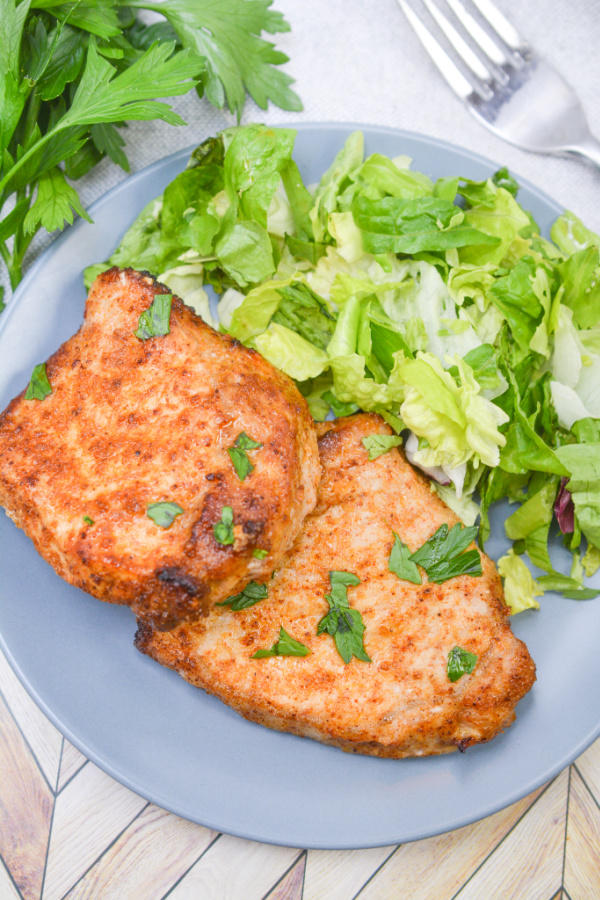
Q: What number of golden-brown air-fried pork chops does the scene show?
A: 2